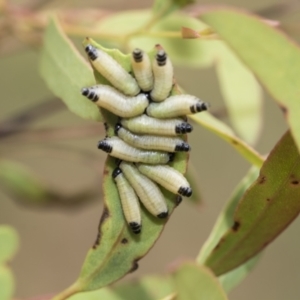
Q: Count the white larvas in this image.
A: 11